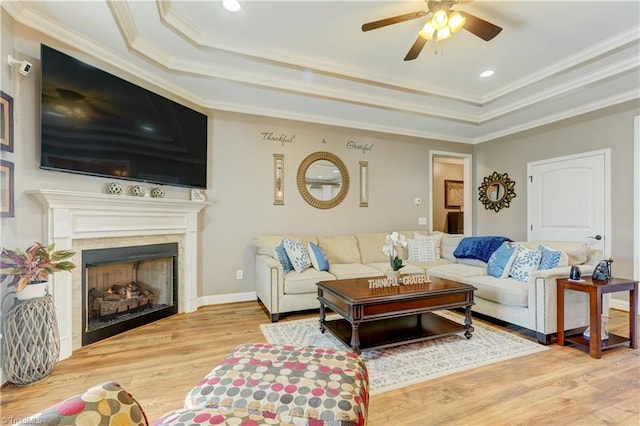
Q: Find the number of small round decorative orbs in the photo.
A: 3